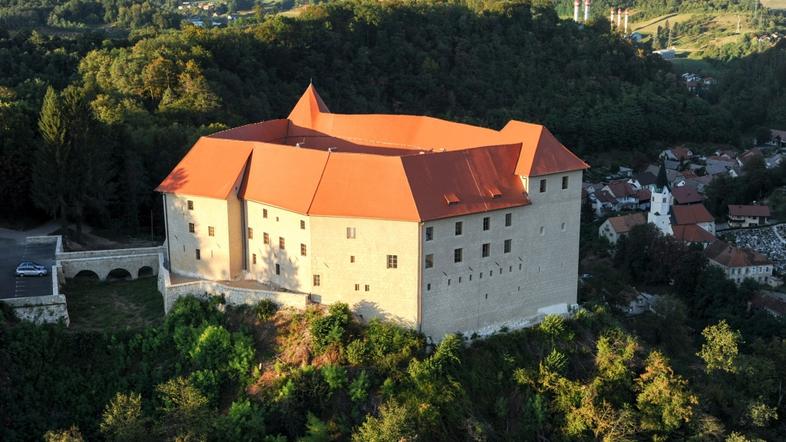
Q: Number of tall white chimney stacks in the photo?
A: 5